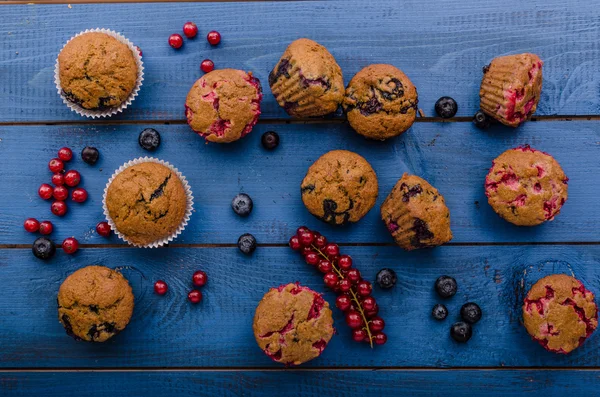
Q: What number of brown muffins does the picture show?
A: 12